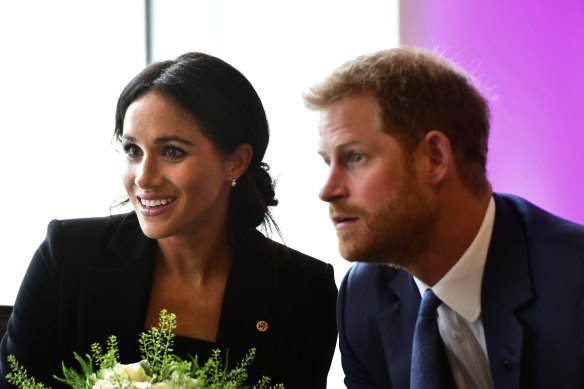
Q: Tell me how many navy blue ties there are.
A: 1